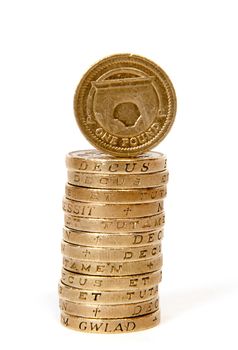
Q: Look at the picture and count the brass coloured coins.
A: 13